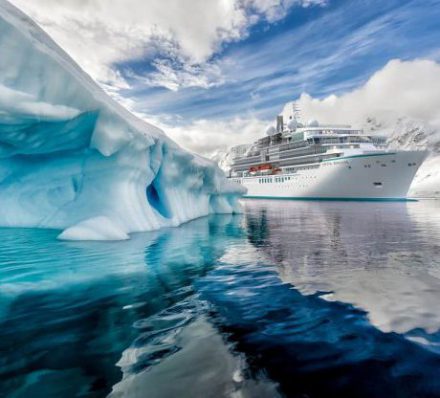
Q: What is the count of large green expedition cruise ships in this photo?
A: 0